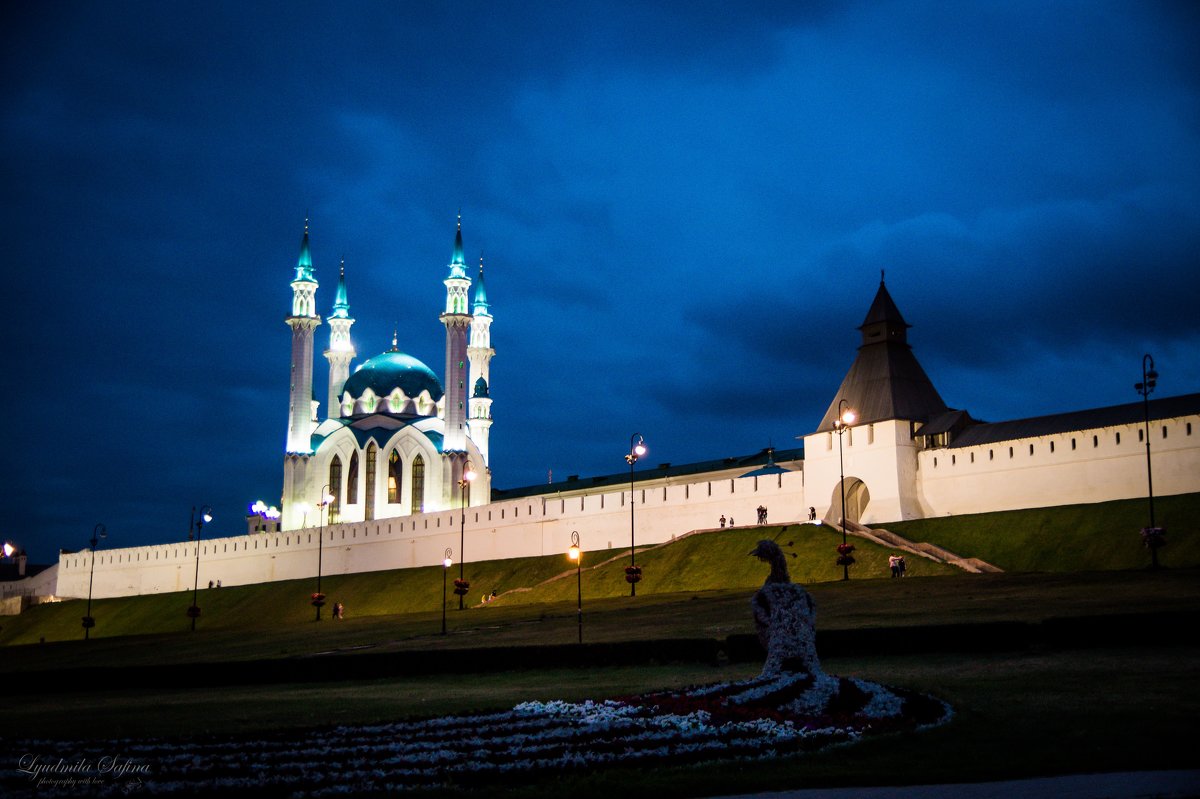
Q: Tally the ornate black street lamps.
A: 9